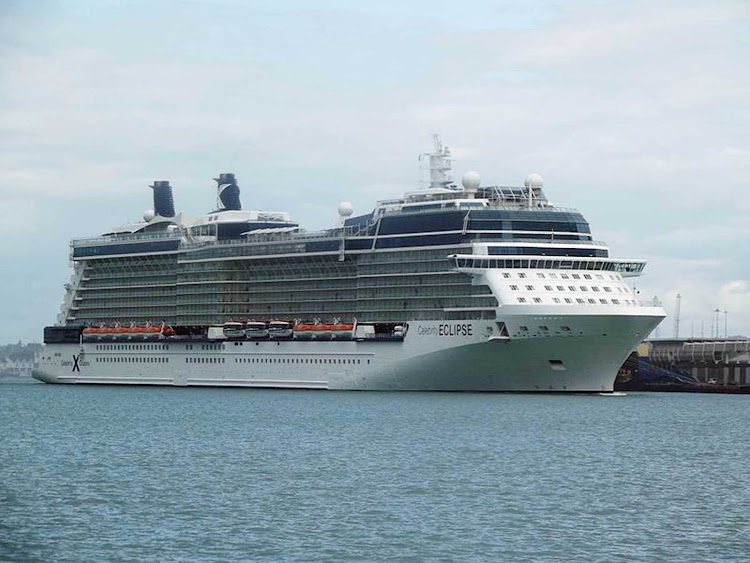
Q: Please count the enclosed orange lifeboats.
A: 8